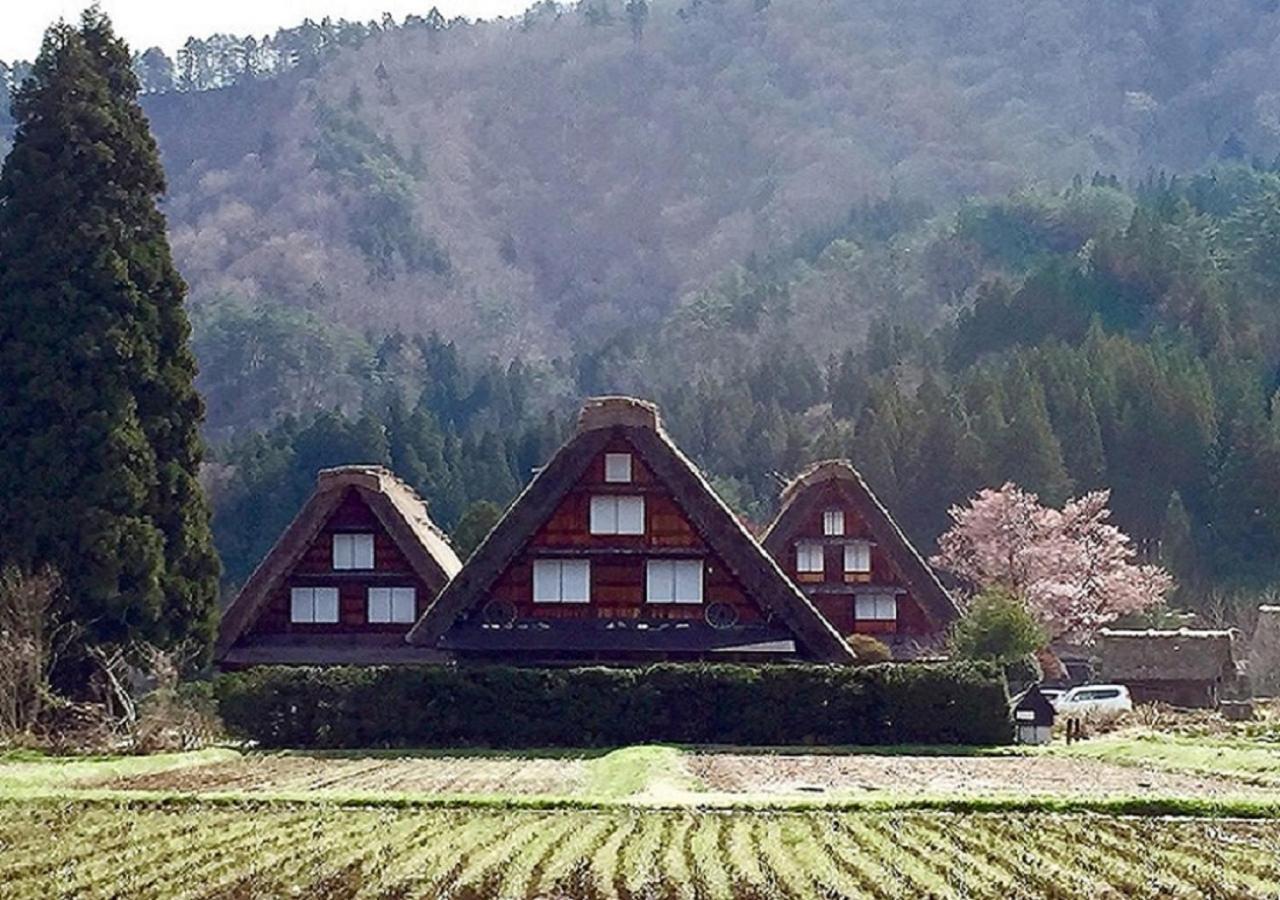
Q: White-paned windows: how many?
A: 11